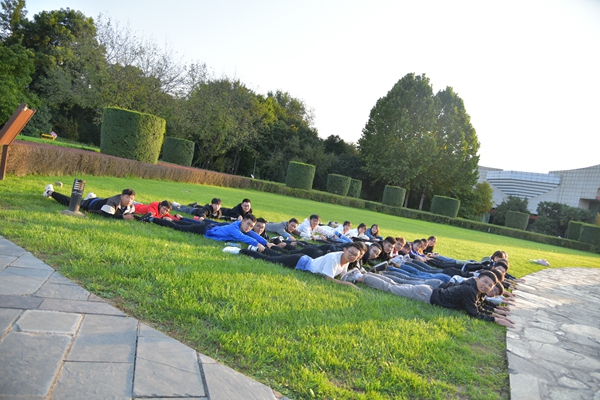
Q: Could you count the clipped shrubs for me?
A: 10